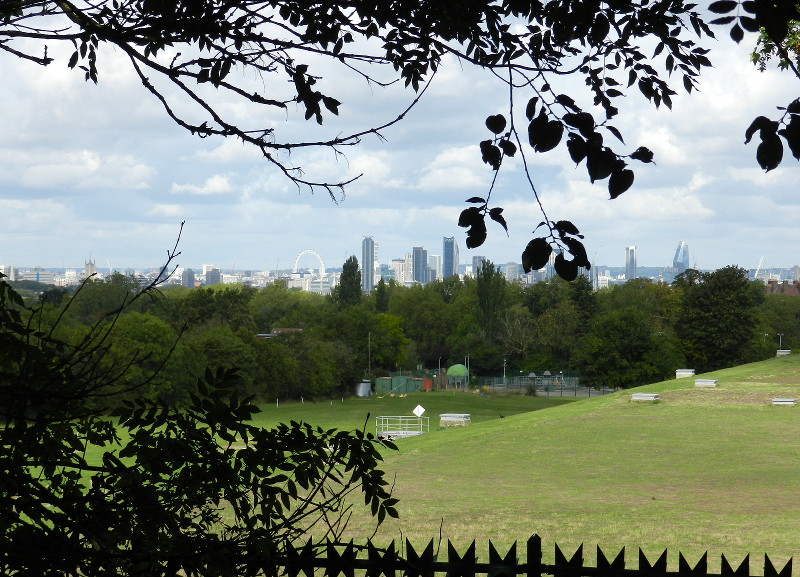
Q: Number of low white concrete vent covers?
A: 6